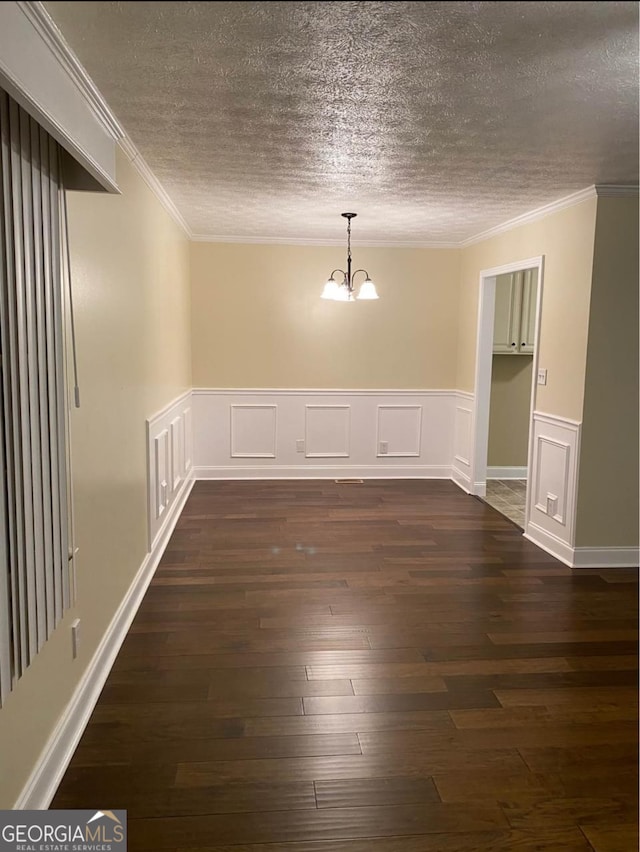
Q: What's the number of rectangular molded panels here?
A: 8